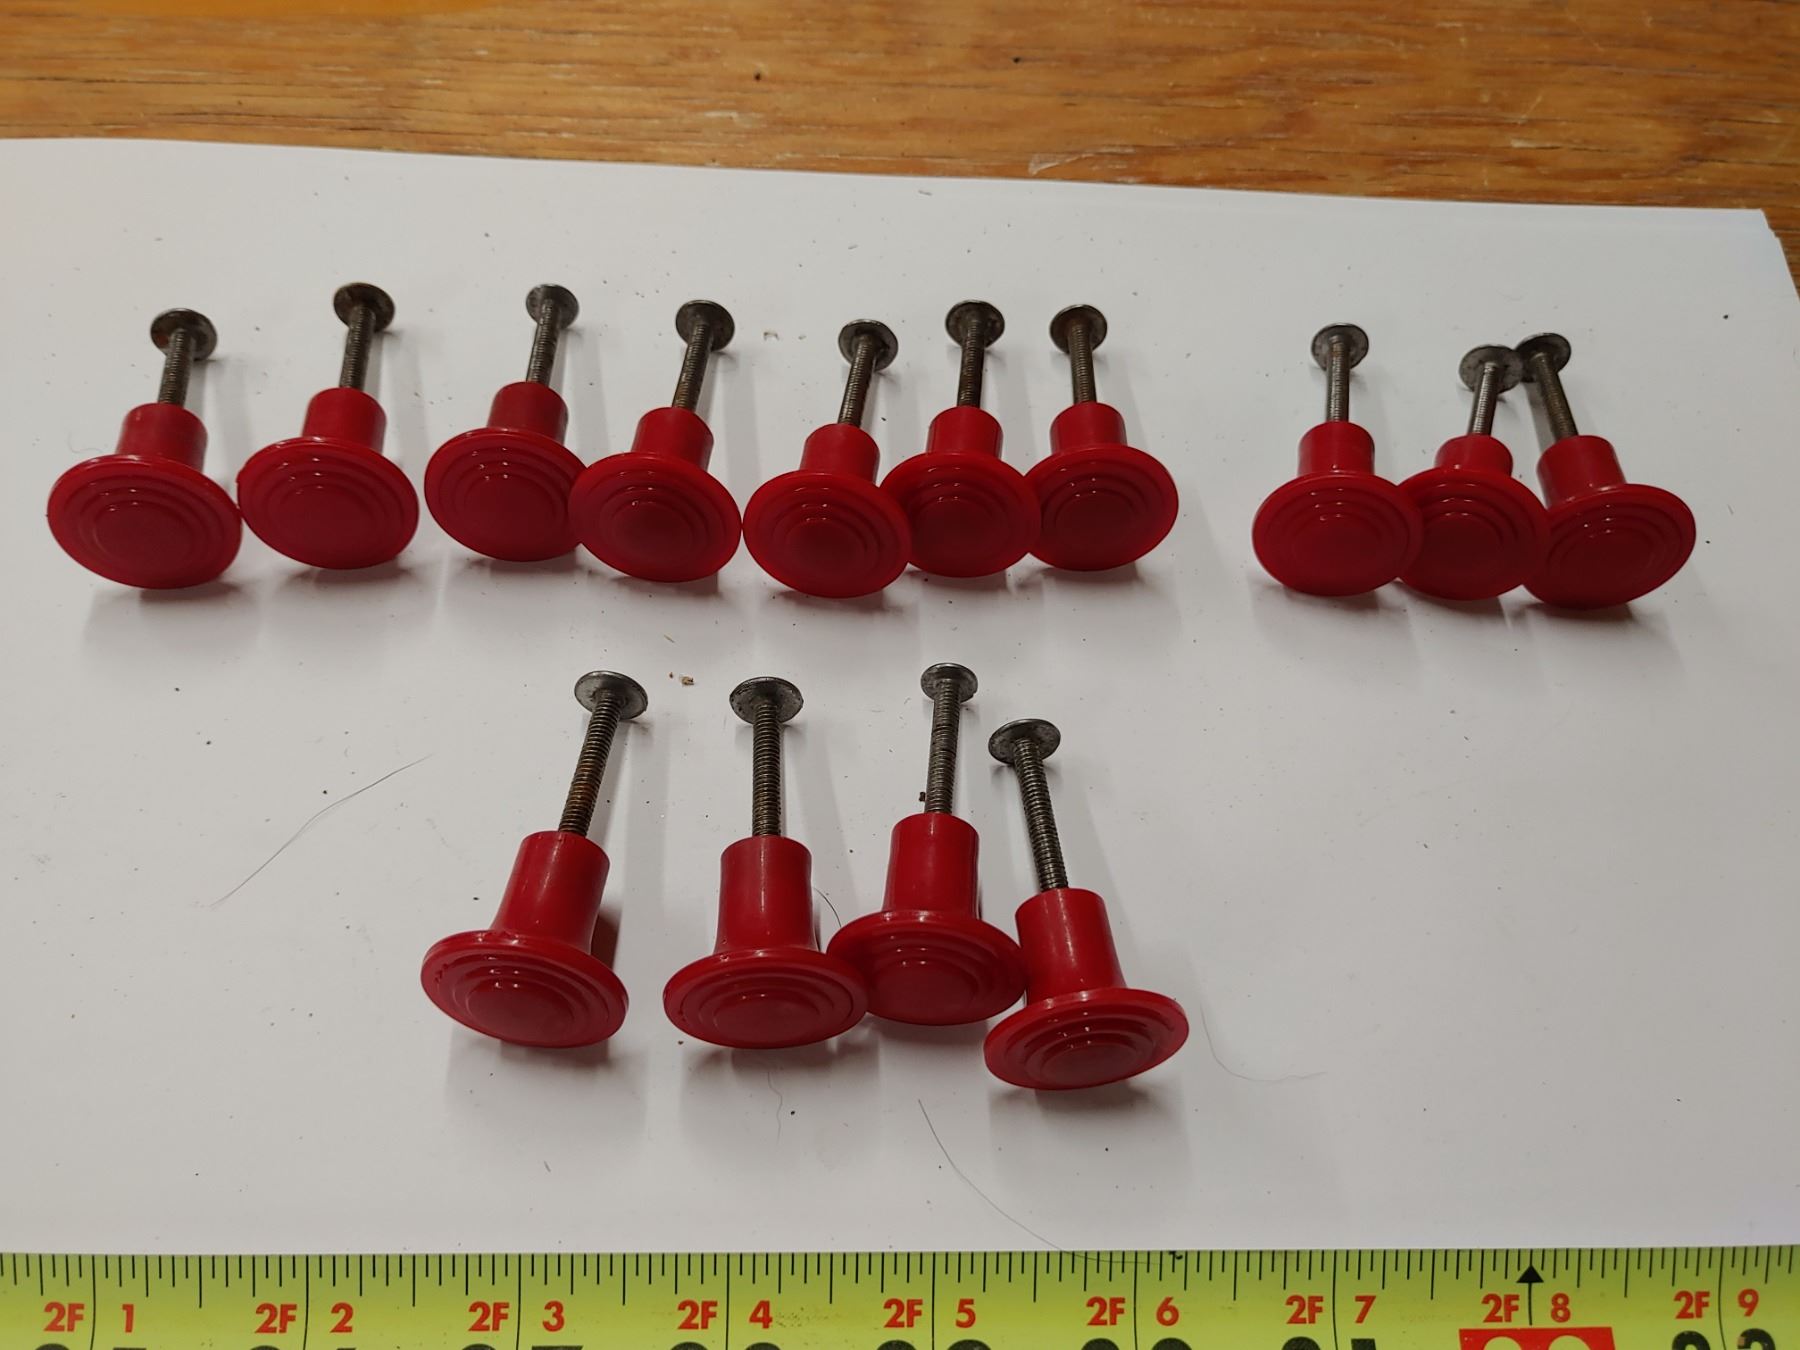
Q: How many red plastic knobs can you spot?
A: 14